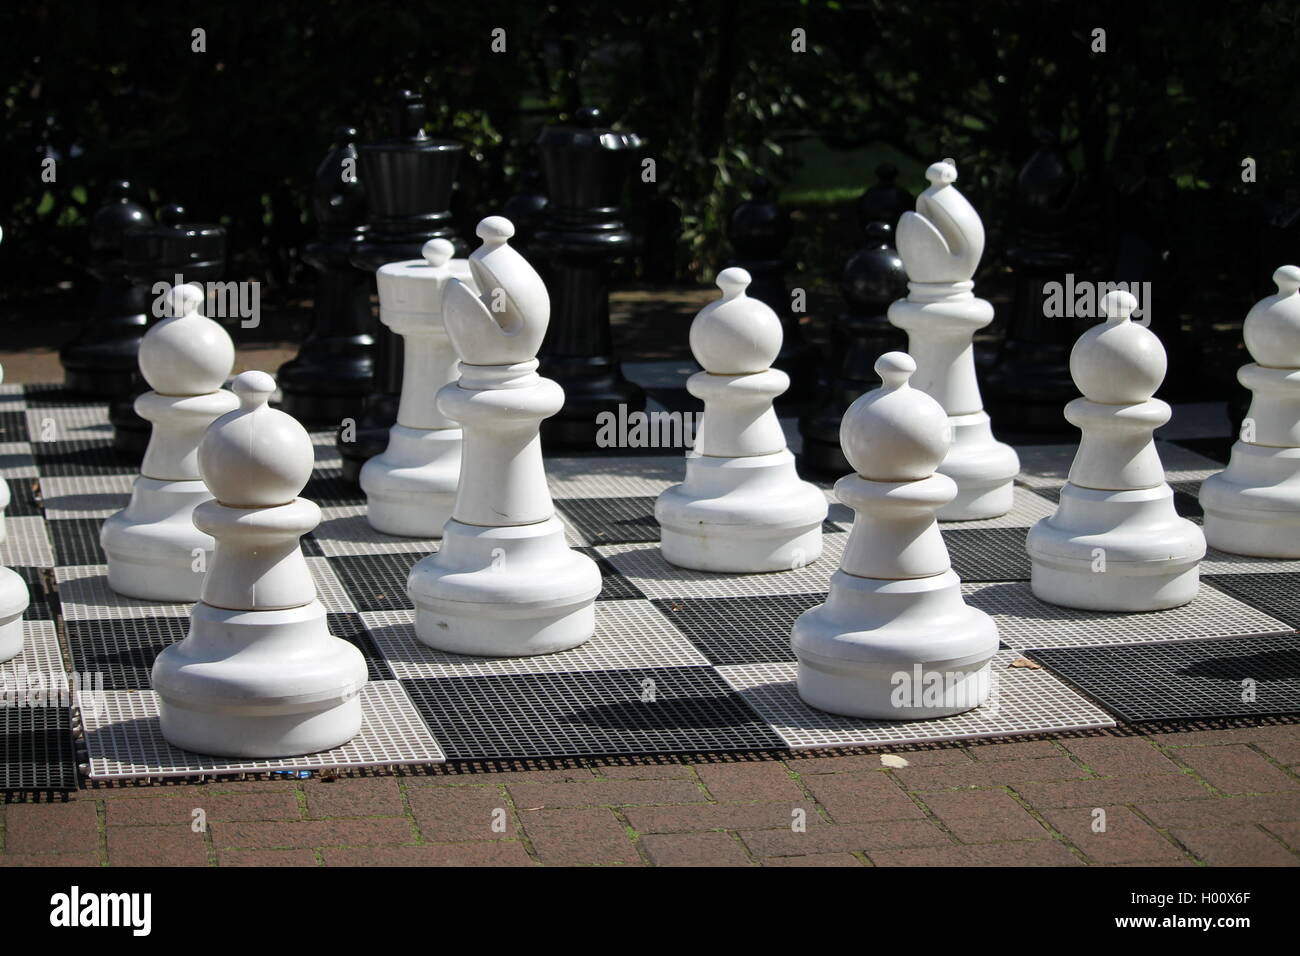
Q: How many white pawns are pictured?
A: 6